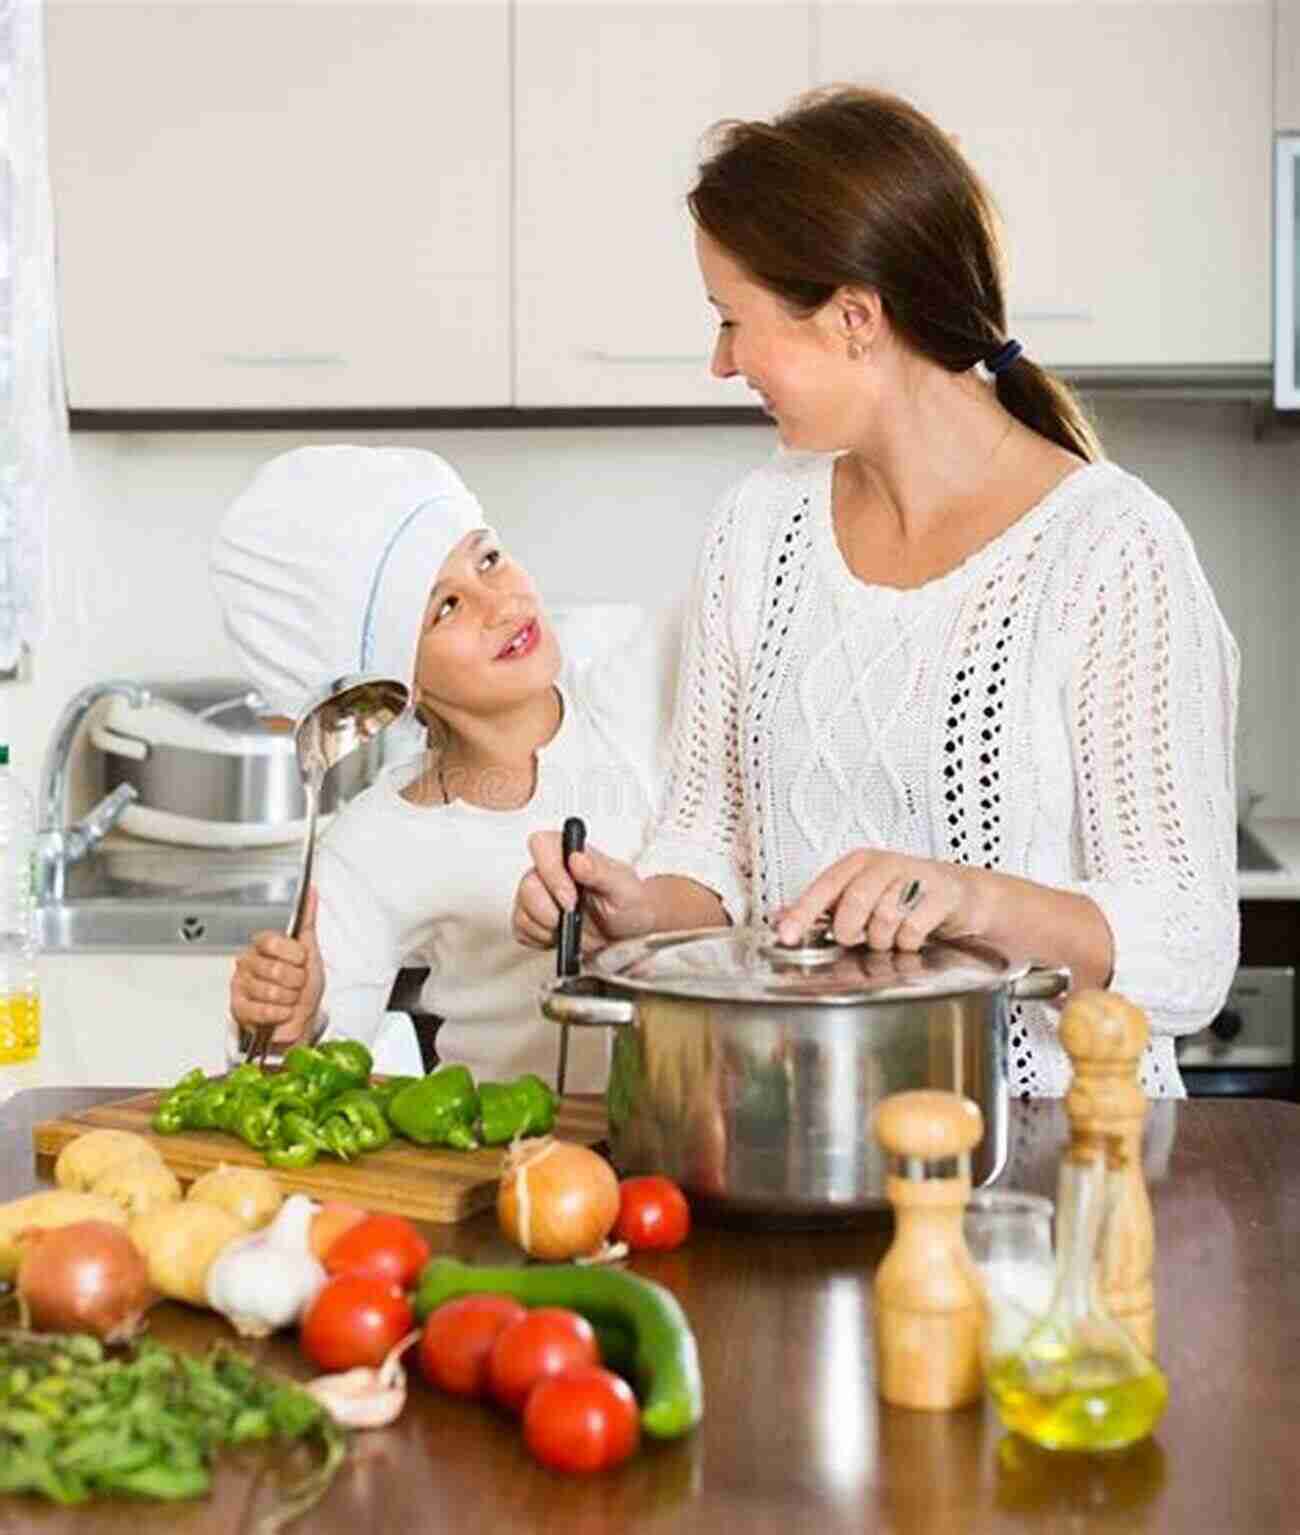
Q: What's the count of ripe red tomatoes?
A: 6